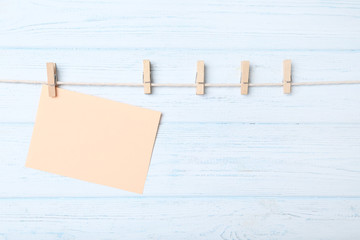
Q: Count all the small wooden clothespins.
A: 5